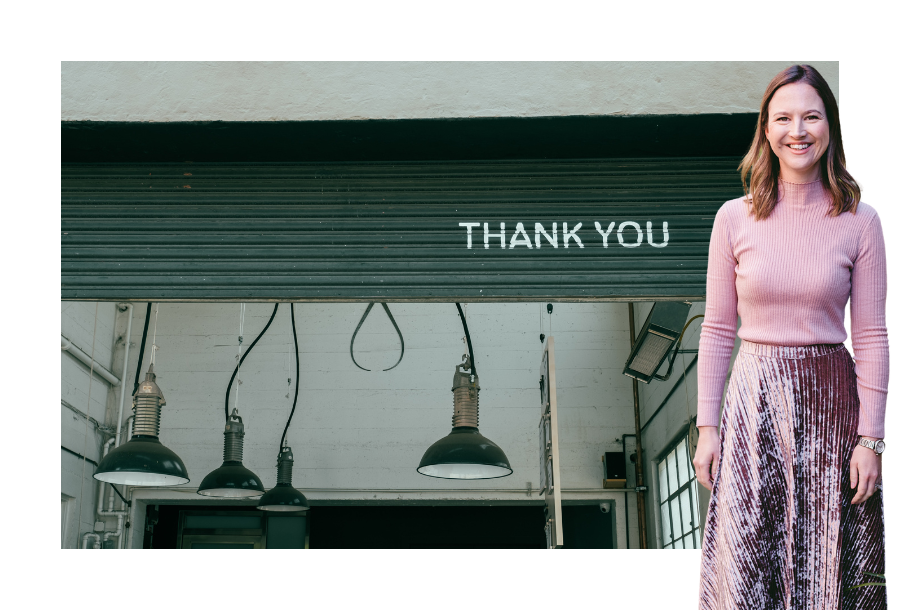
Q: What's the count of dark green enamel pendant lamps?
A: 4